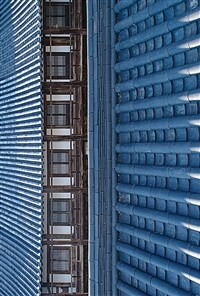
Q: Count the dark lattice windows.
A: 6